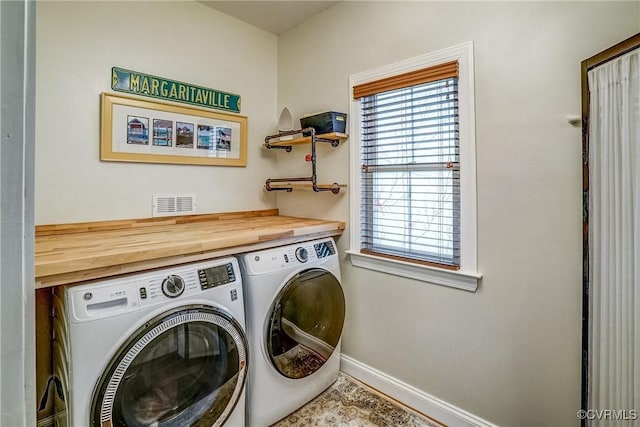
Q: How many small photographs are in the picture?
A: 5